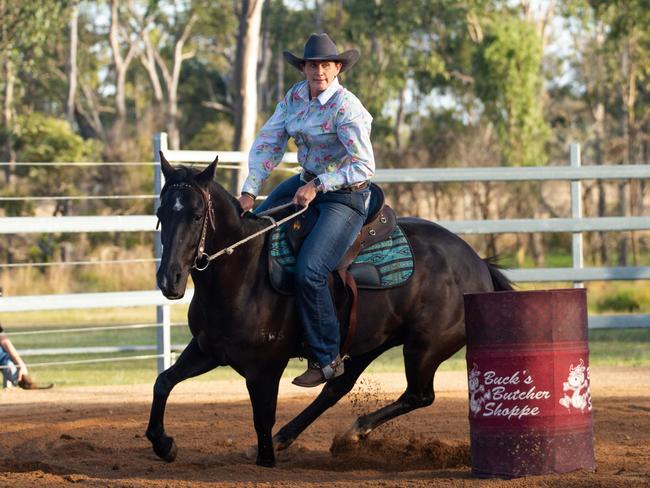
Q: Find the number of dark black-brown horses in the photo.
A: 1